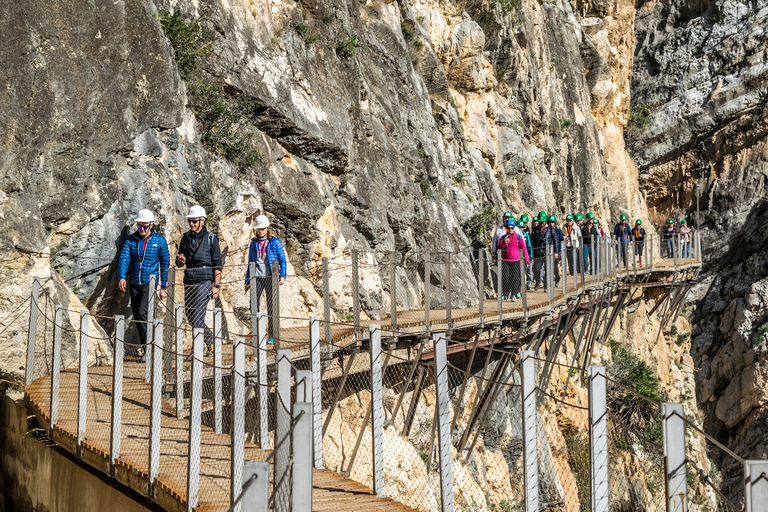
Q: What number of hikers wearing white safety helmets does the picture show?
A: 3